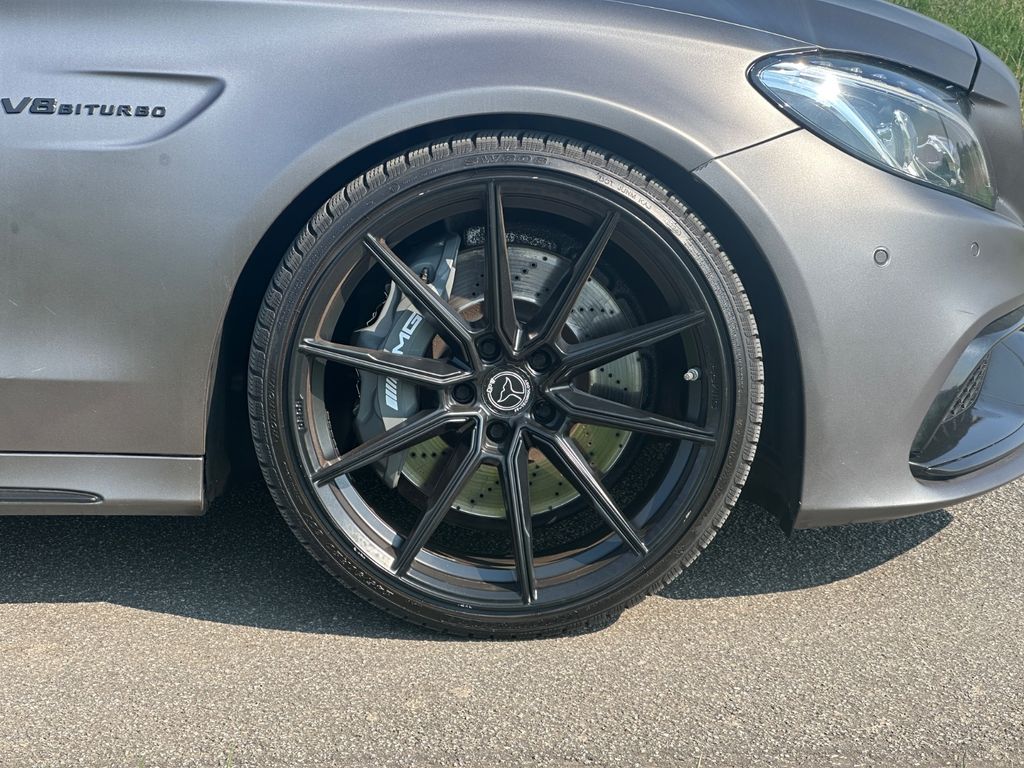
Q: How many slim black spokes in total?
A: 10